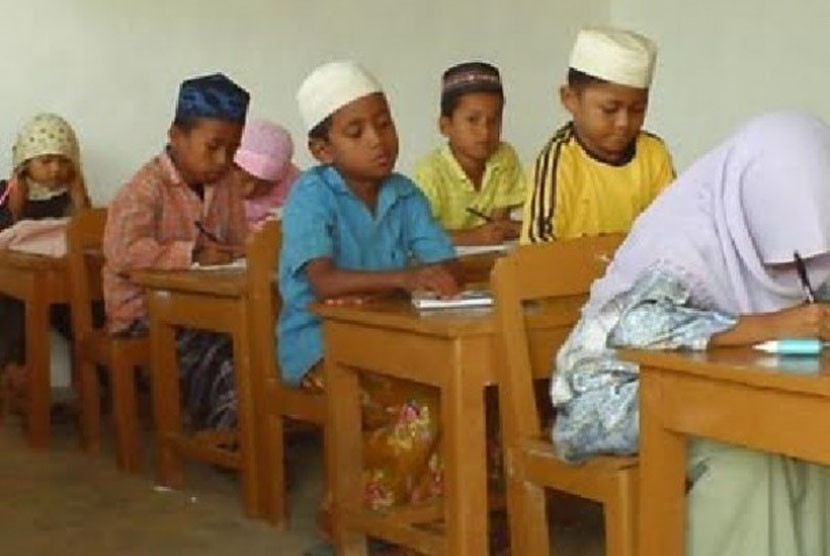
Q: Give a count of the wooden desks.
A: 4